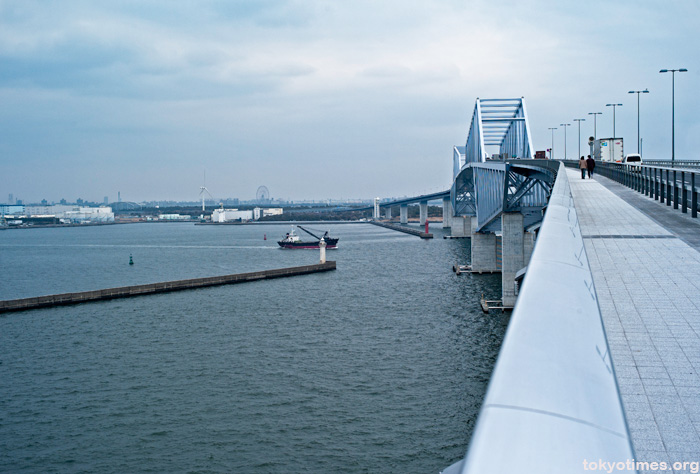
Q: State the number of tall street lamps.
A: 7